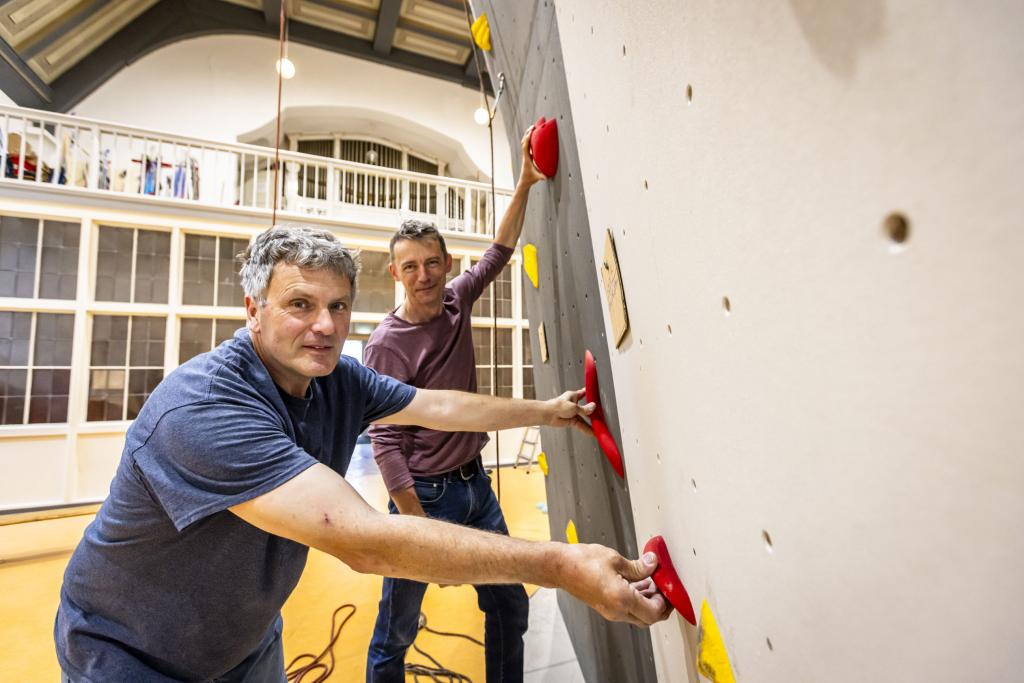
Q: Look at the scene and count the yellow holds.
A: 5